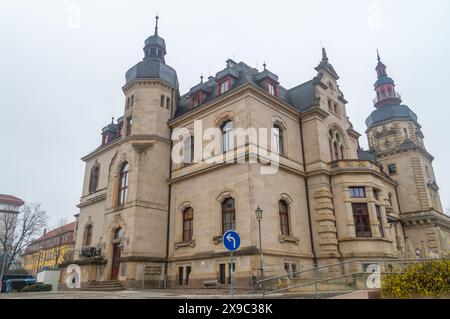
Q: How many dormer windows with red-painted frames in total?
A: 5